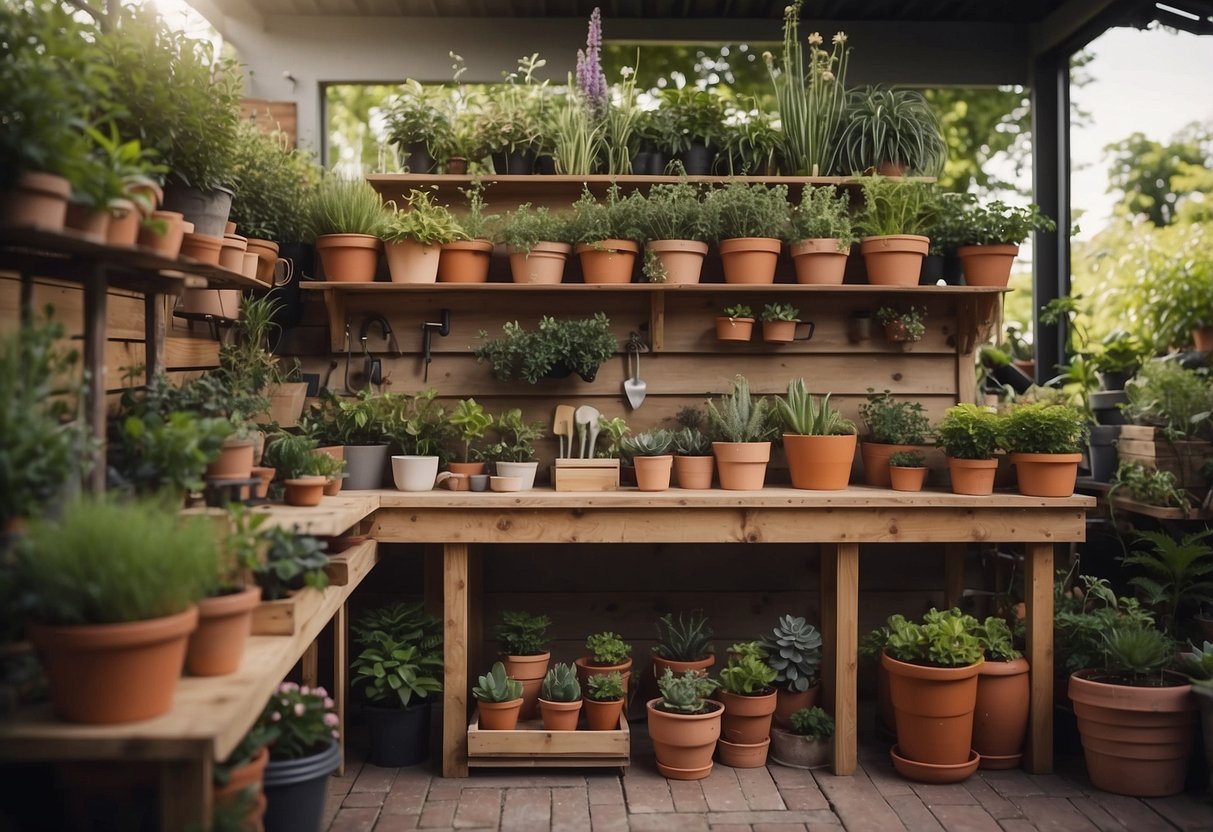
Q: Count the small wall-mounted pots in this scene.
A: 3